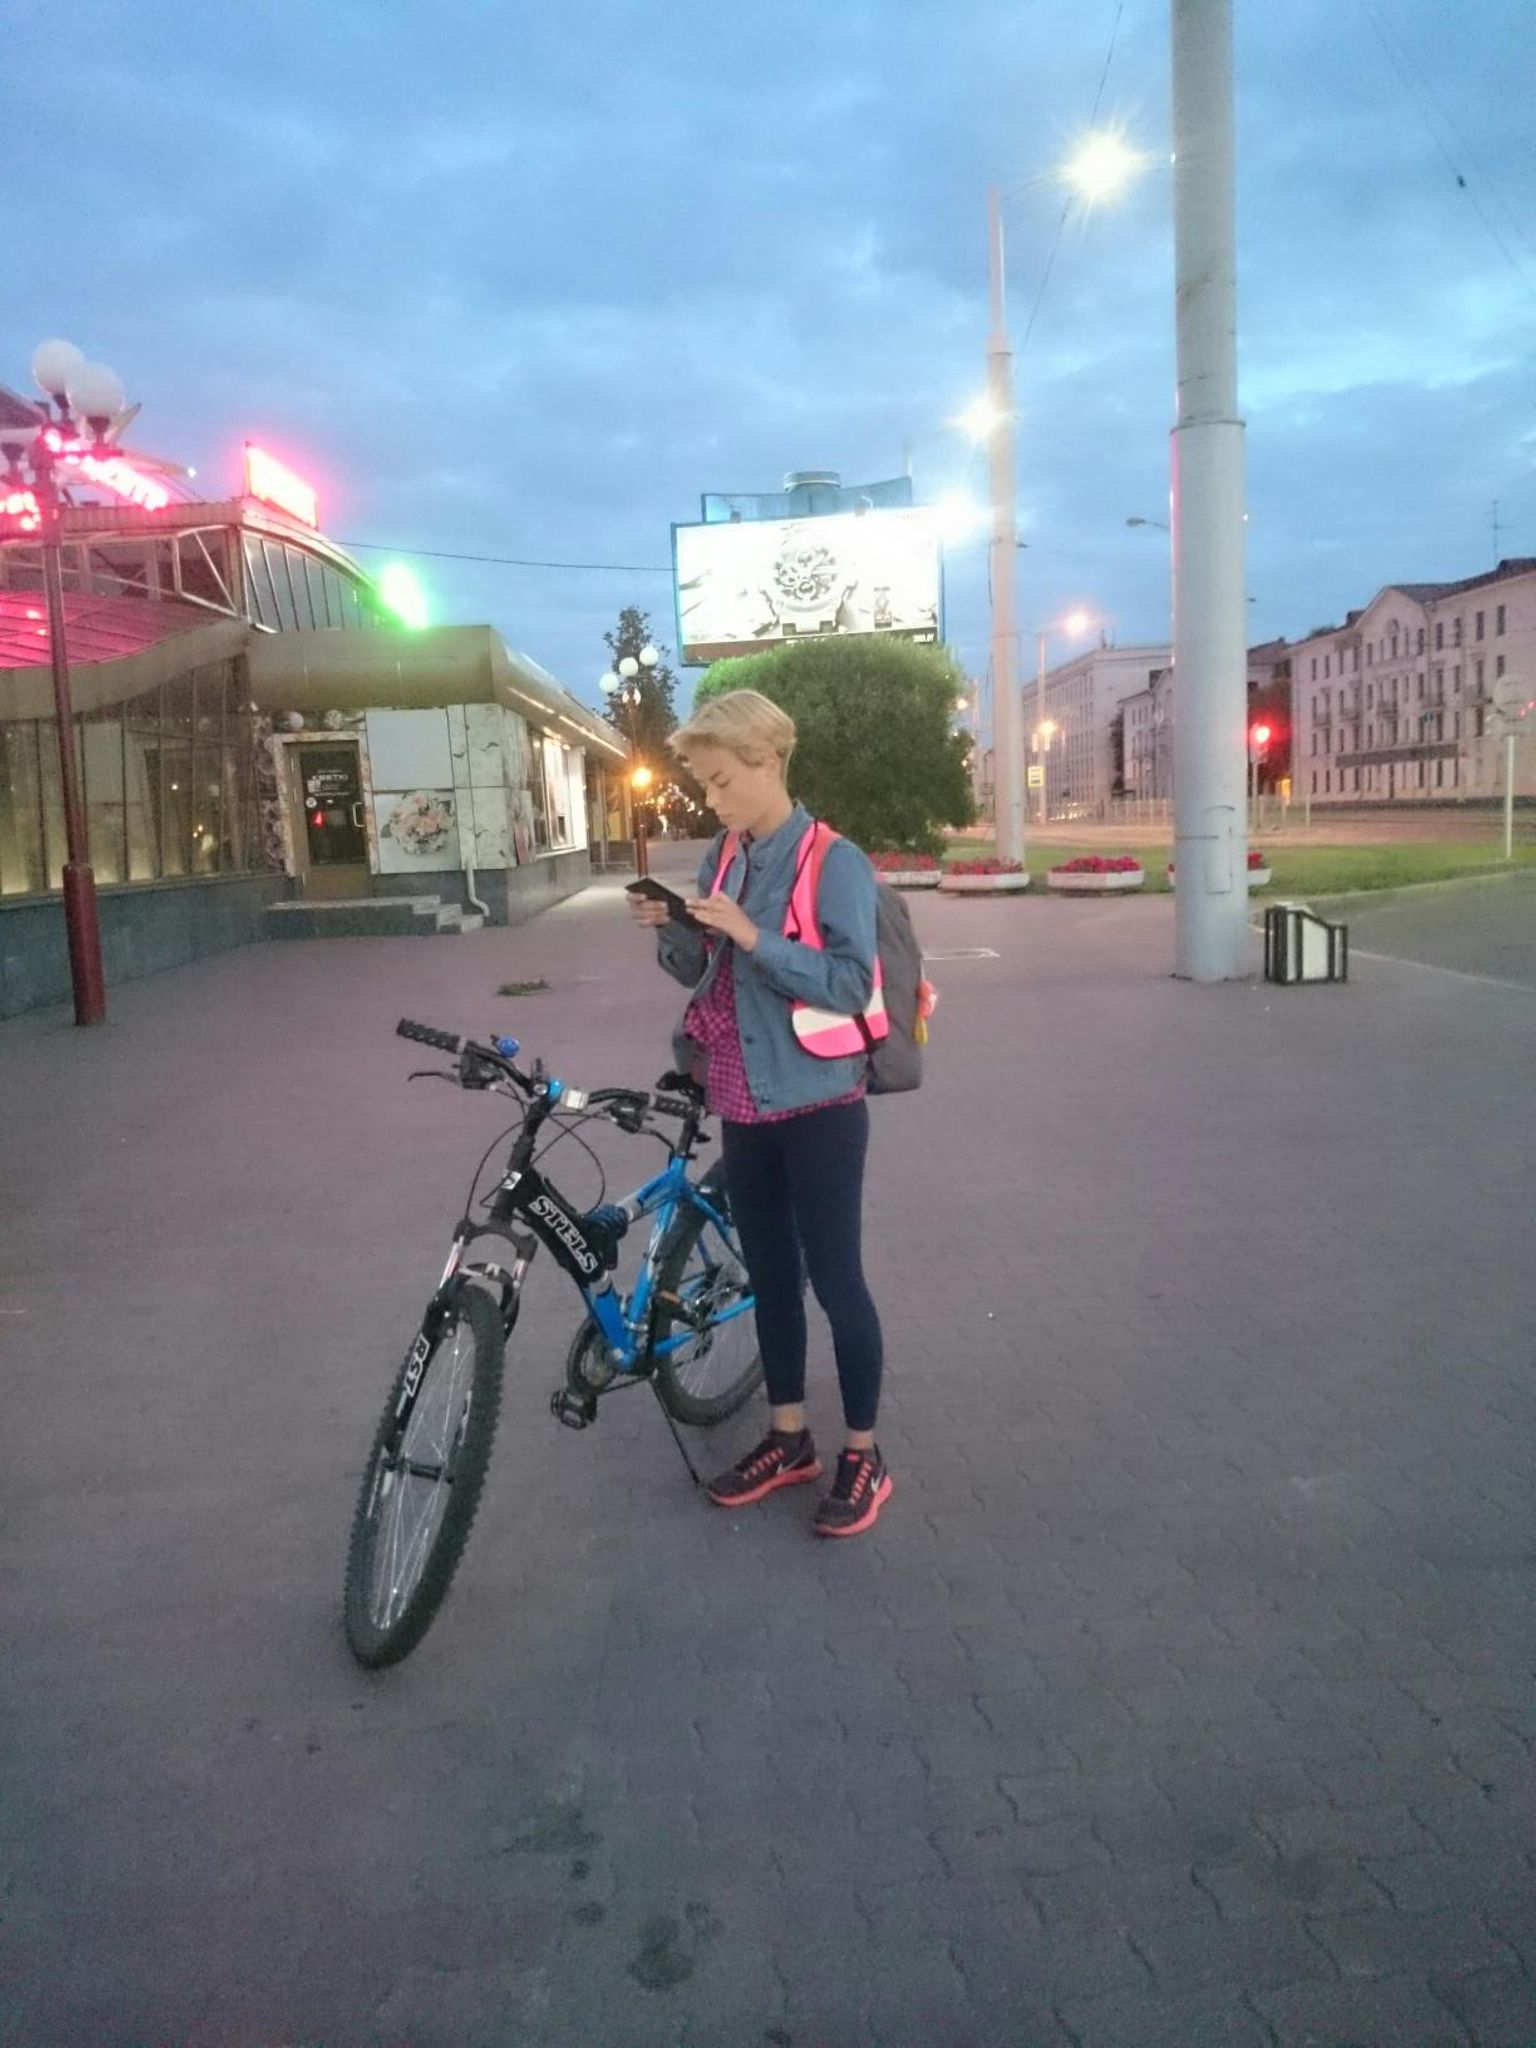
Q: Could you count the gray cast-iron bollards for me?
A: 0